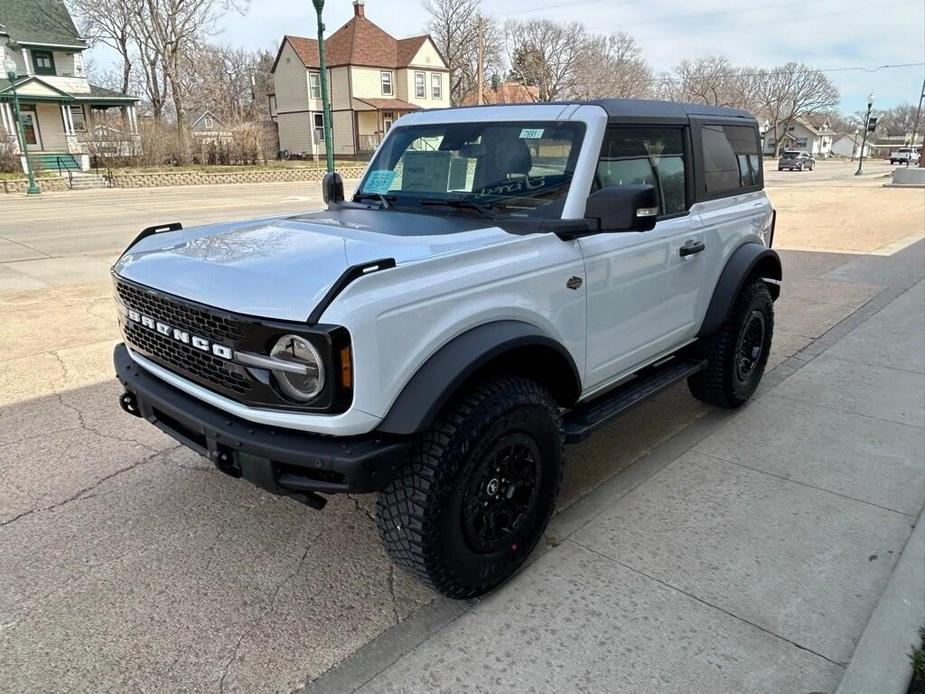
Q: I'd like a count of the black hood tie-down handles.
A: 2